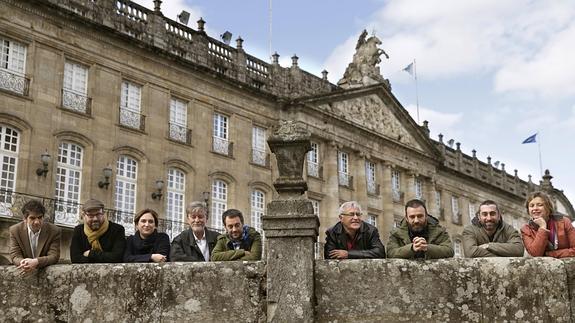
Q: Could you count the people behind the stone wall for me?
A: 9